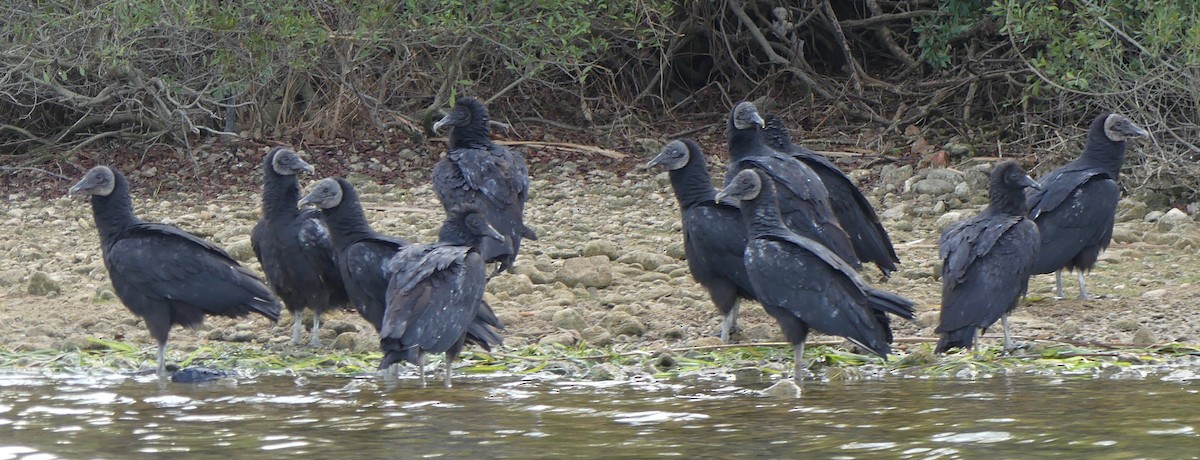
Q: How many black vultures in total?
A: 11